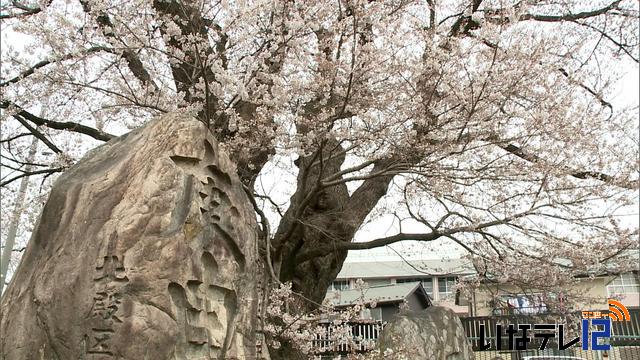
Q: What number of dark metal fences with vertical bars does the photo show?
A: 1